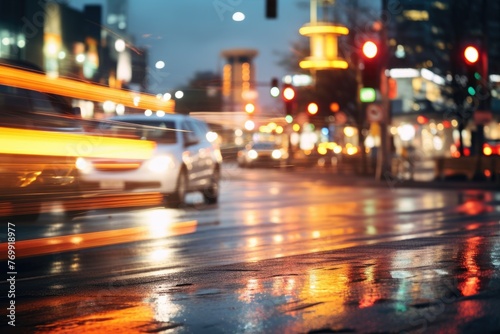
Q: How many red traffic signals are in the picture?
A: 3